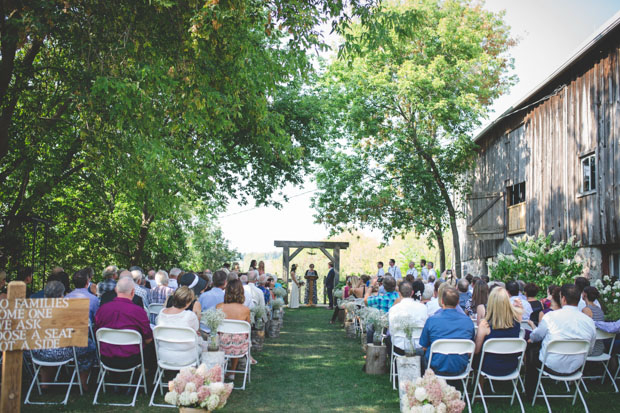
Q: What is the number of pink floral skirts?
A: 1